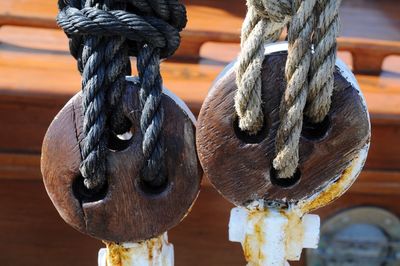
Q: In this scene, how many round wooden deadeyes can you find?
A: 2